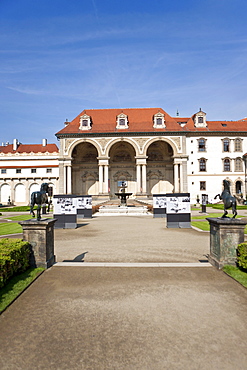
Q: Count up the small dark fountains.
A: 1